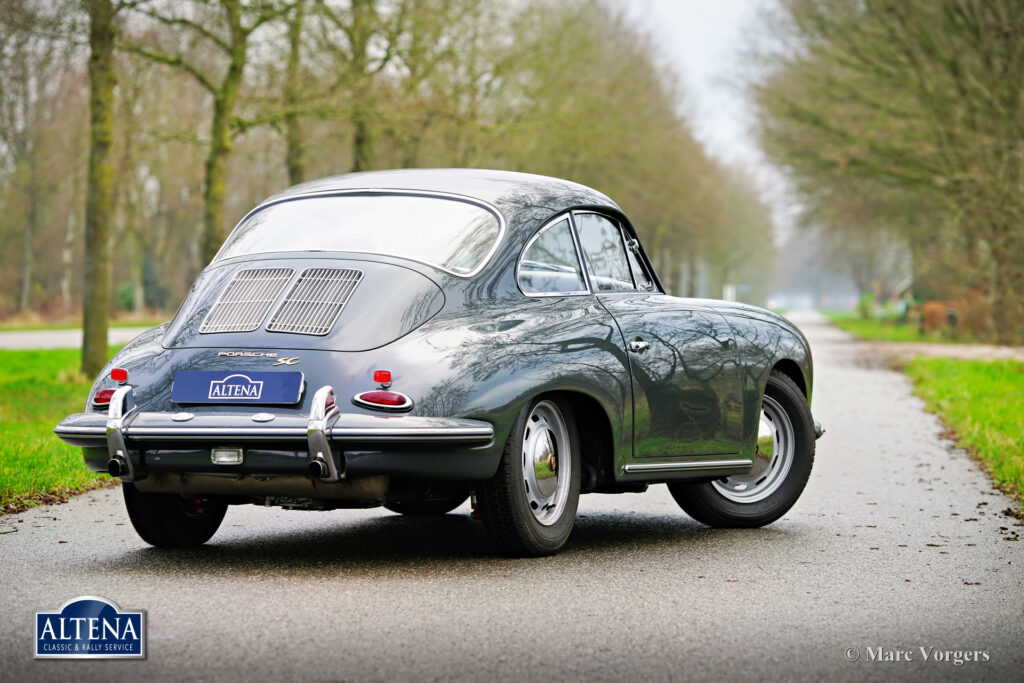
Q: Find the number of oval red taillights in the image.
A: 2